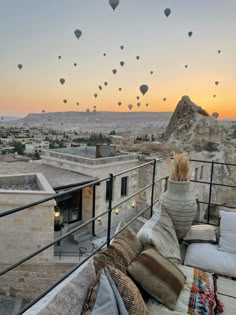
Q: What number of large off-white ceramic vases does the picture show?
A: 1